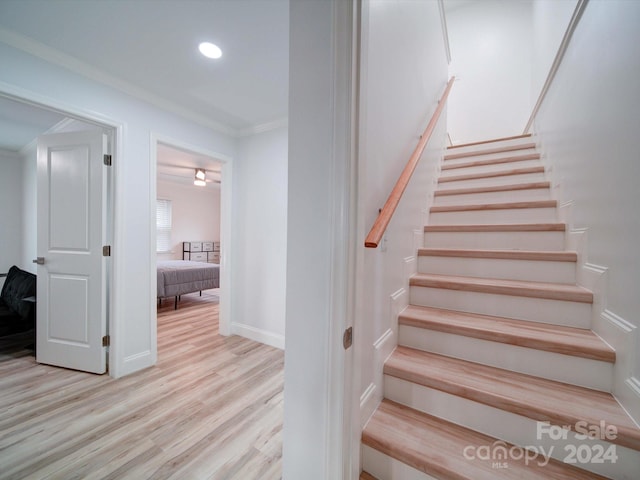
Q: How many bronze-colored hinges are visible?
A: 3